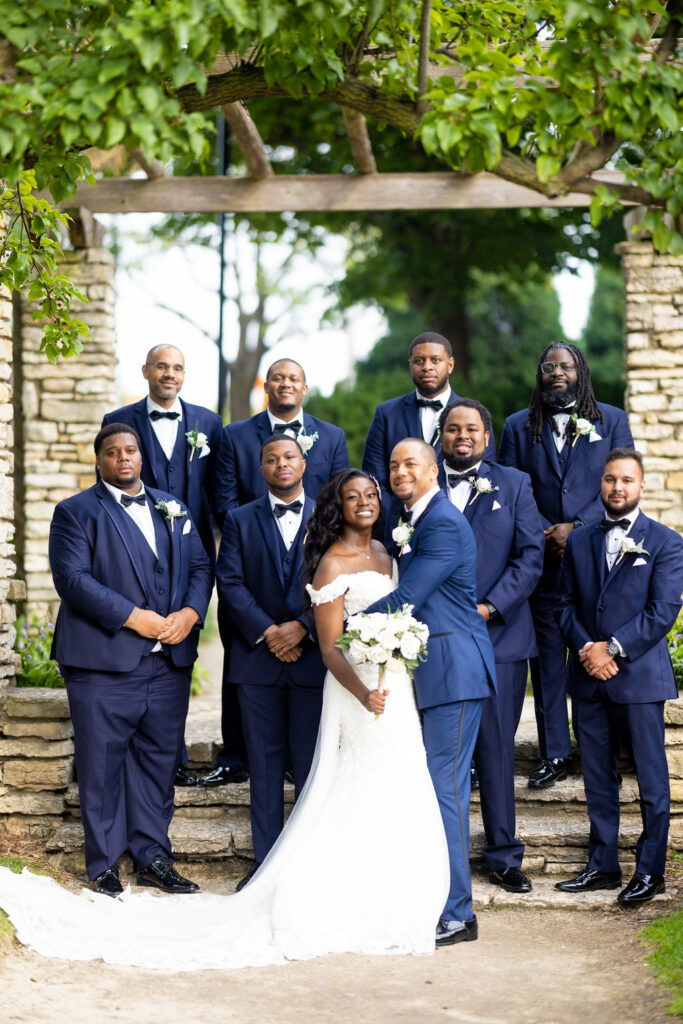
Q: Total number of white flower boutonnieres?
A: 7